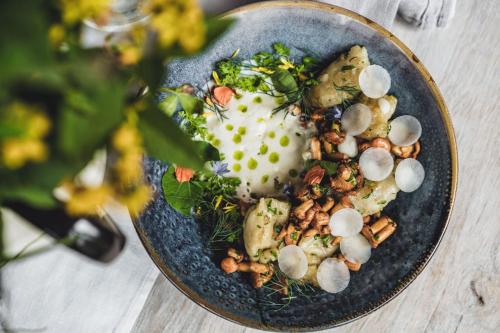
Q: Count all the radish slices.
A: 9